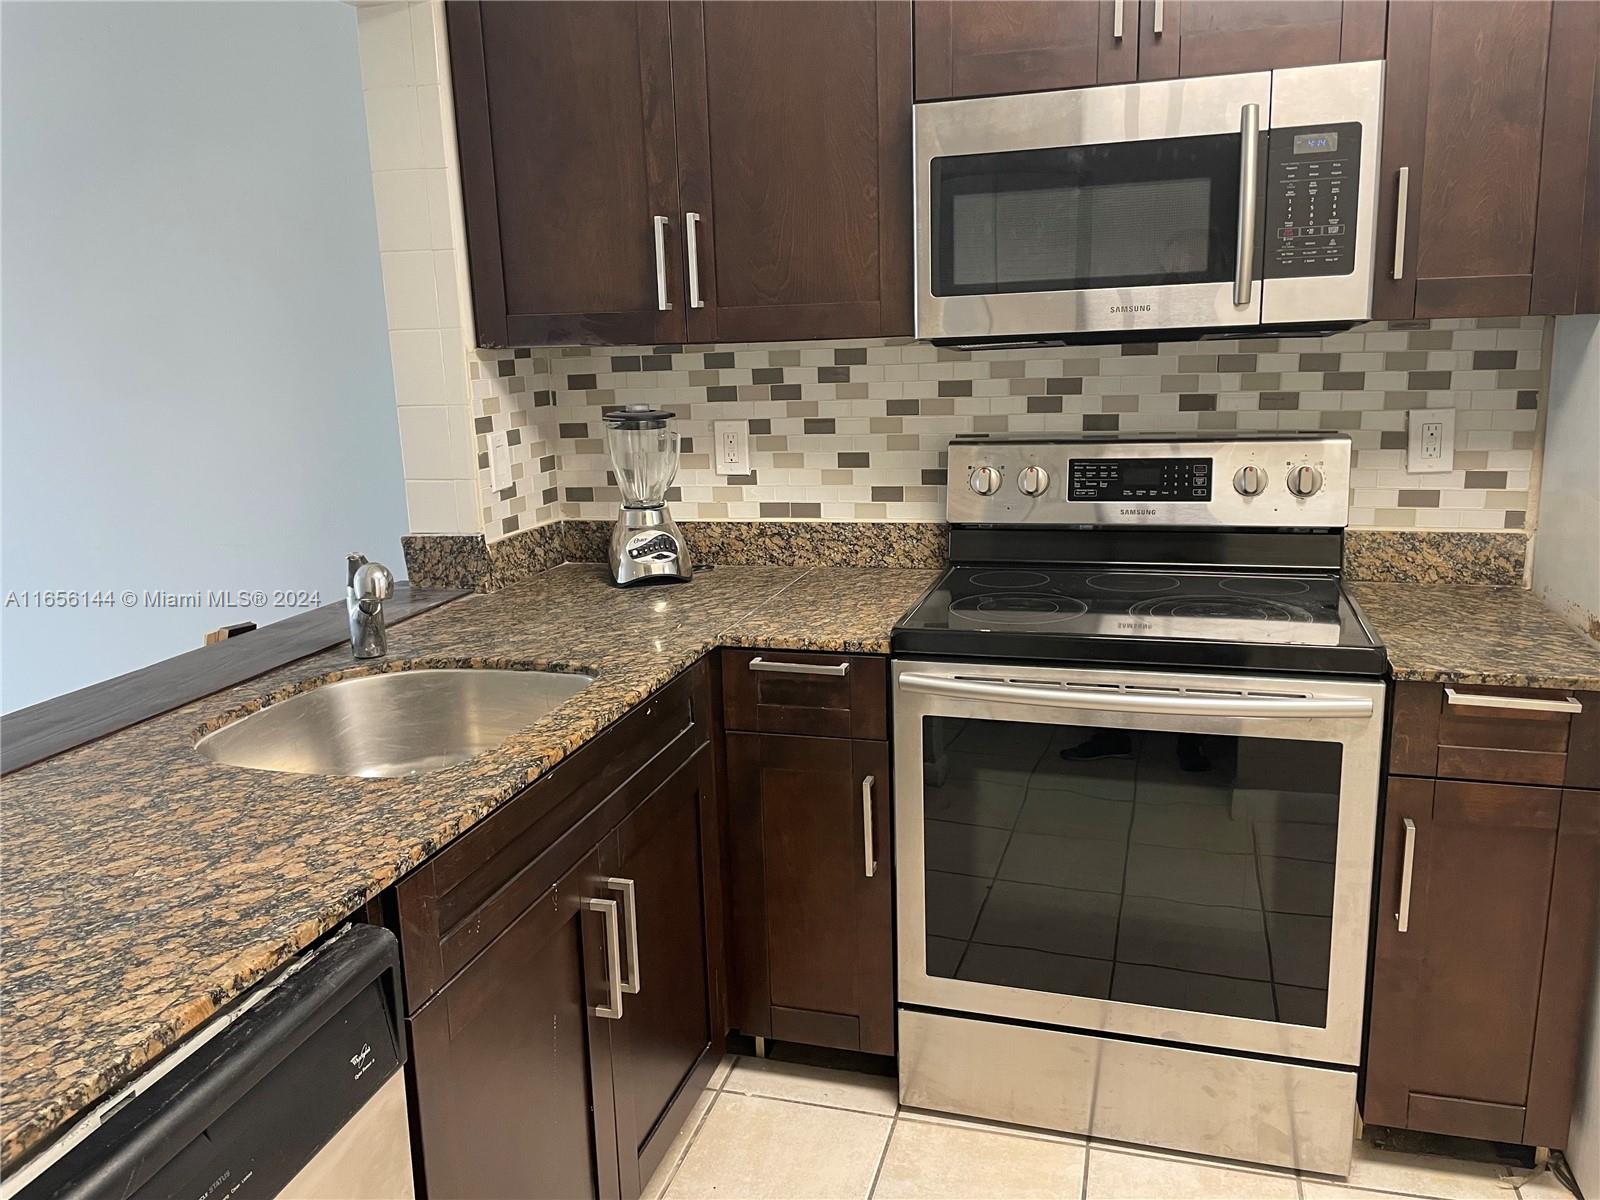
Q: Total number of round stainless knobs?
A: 4